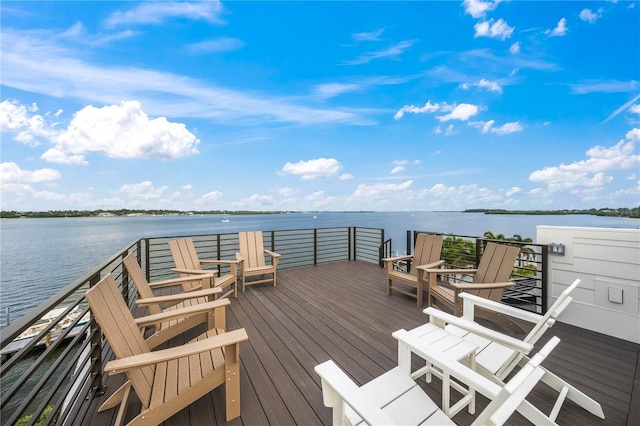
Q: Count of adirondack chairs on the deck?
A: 8